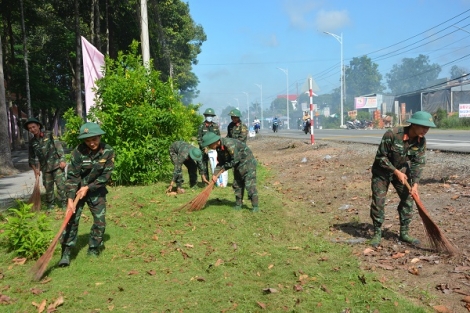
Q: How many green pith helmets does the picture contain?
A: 7